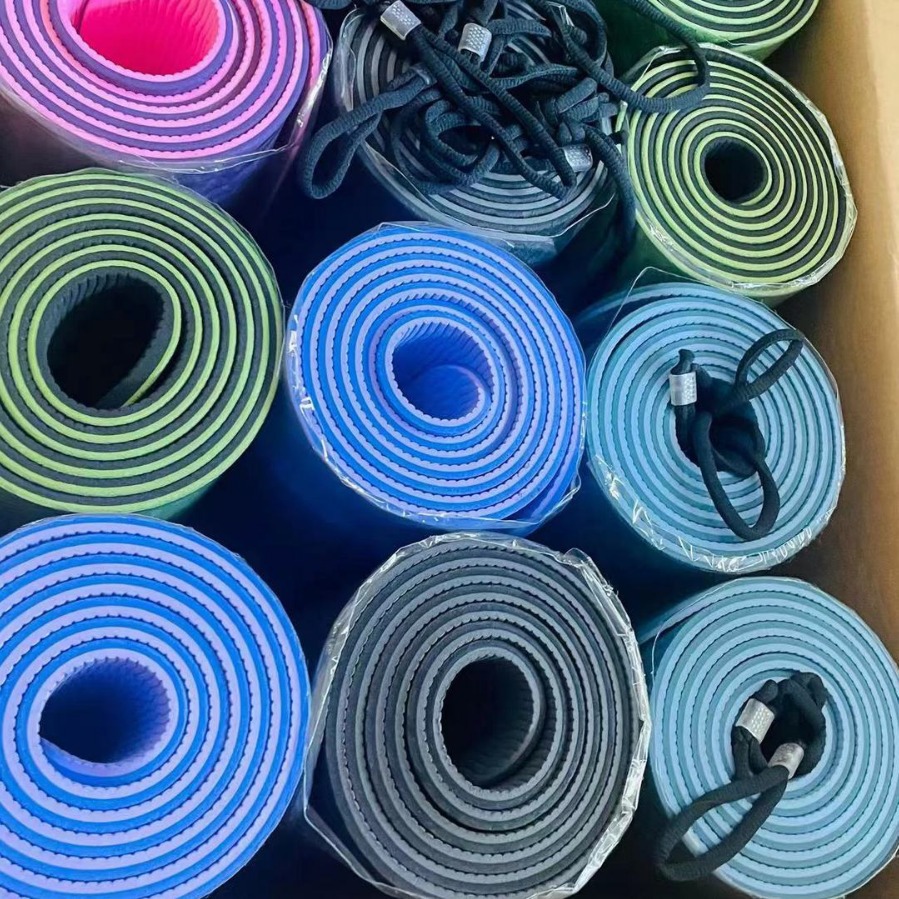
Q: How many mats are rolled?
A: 10